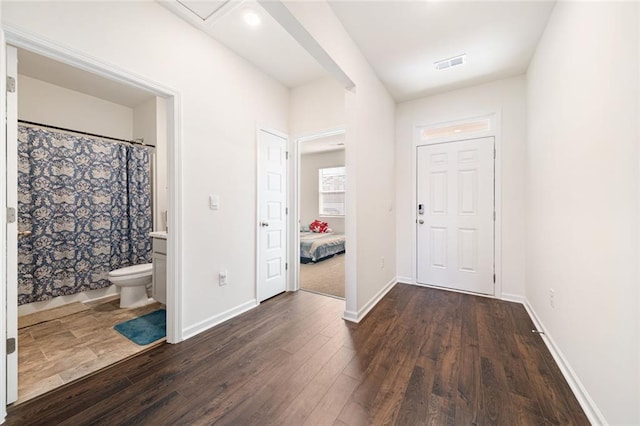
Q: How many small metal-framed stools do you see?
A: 0